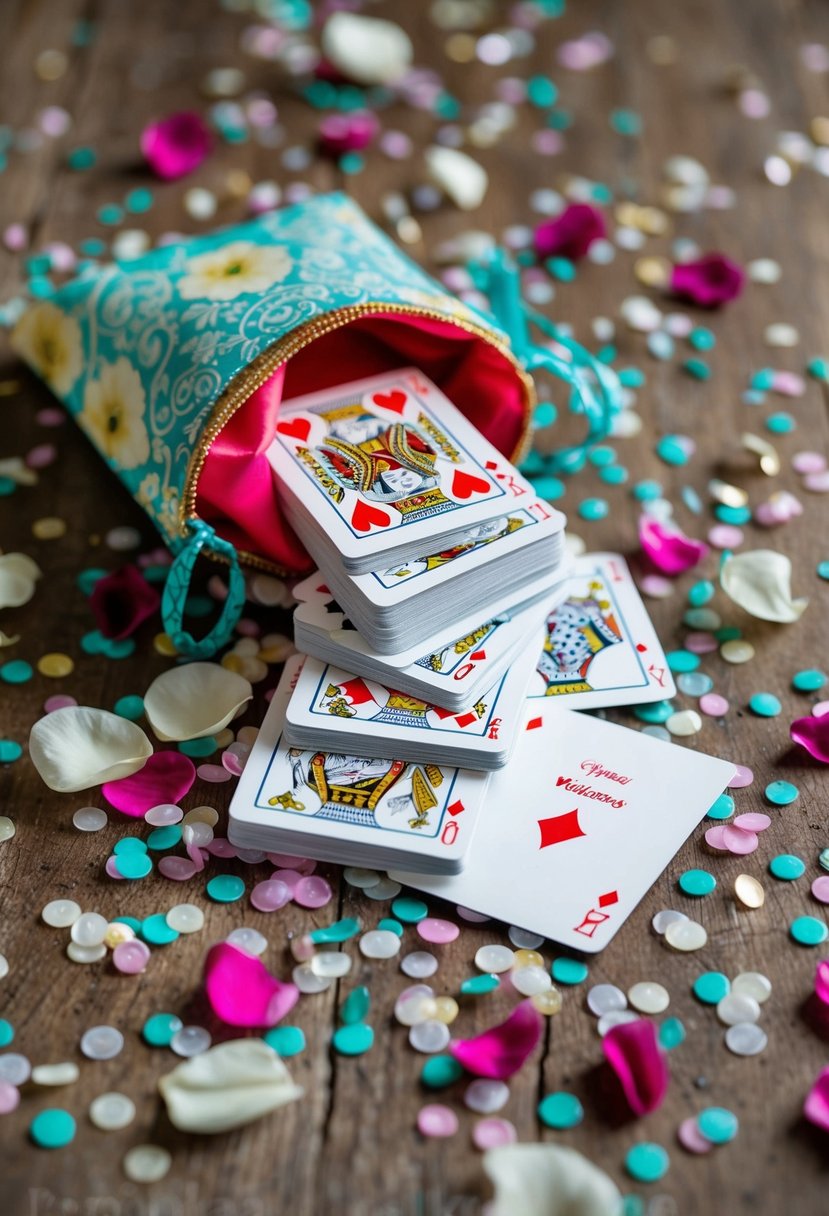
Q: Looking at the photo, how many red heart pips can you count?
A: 4